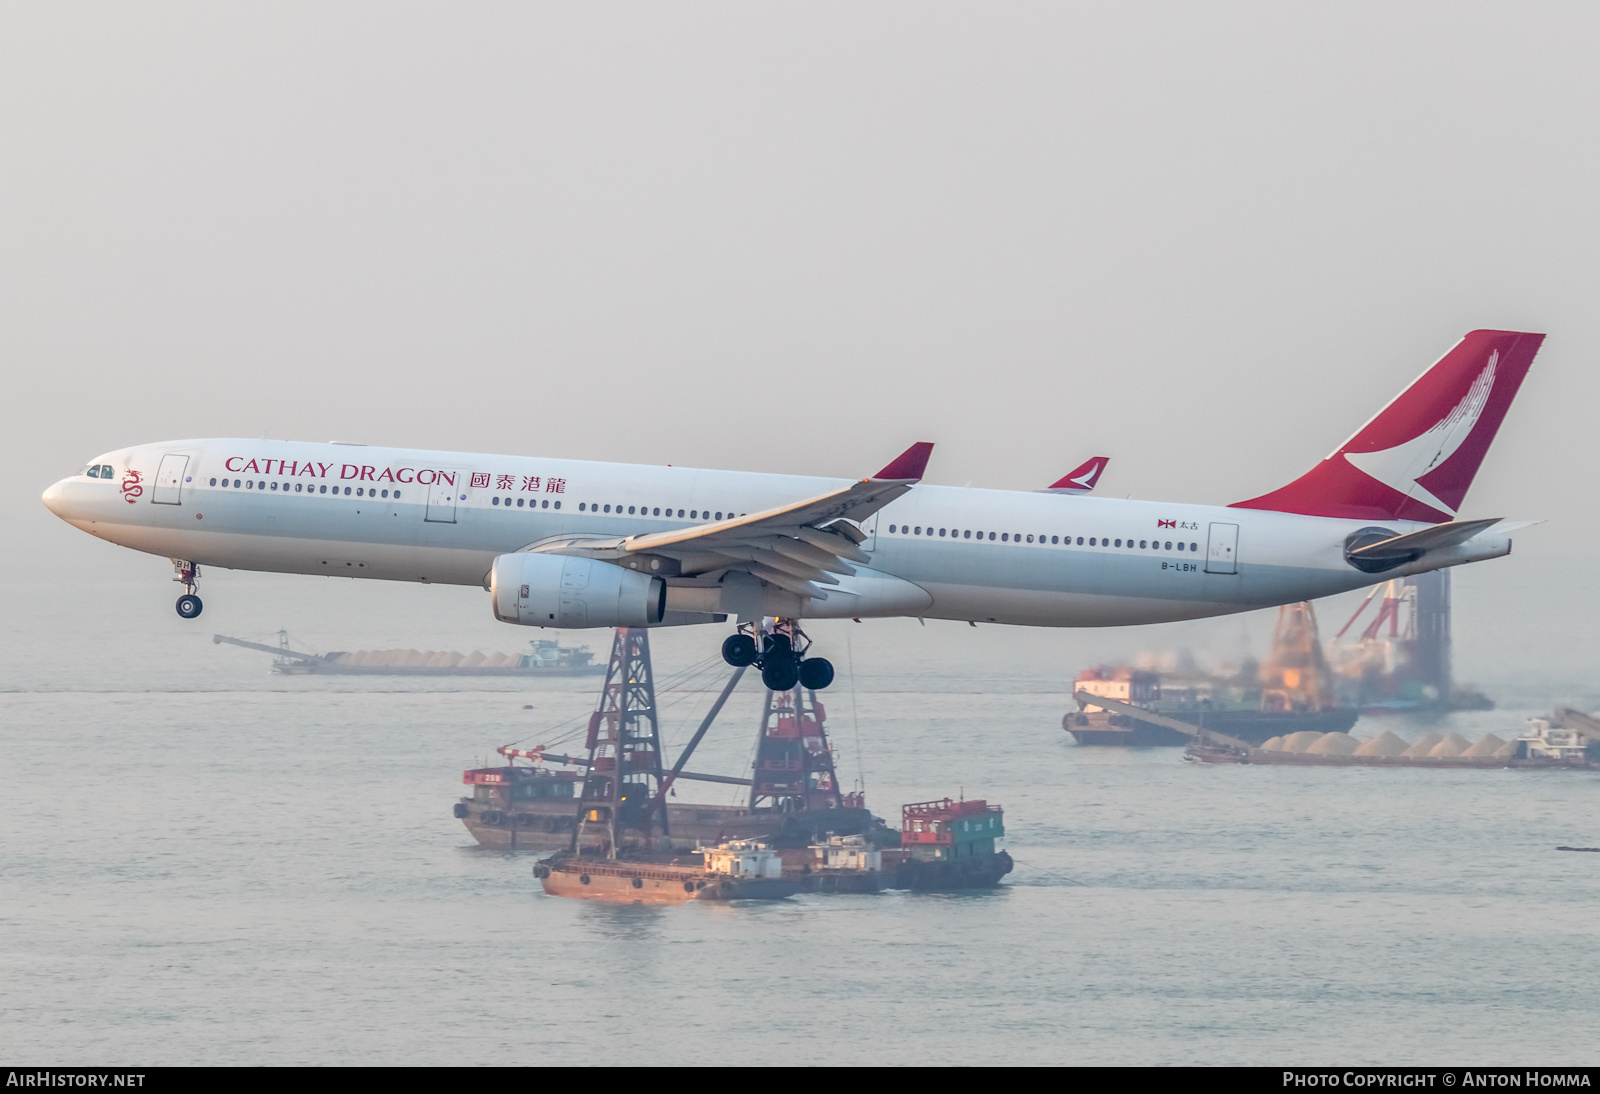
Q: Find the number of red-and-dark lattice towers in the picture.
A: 2